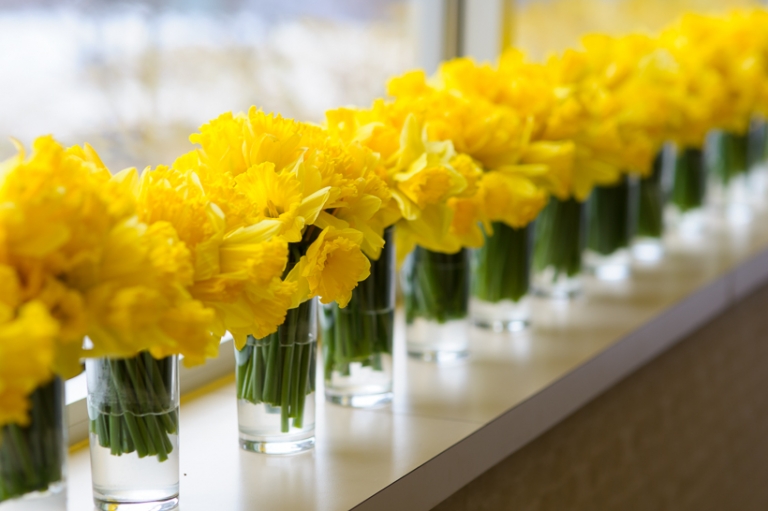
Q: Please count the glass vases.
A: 12